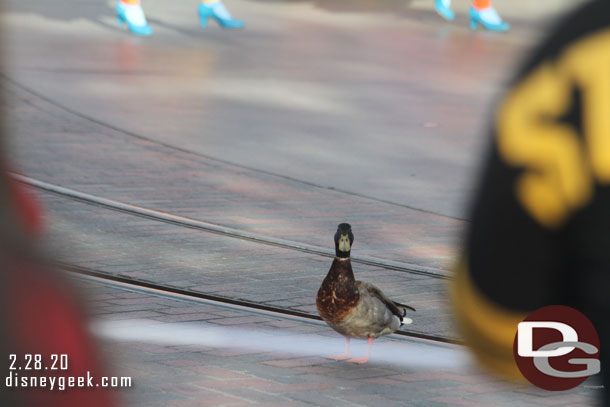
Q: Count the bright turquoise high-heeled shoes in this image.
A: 4